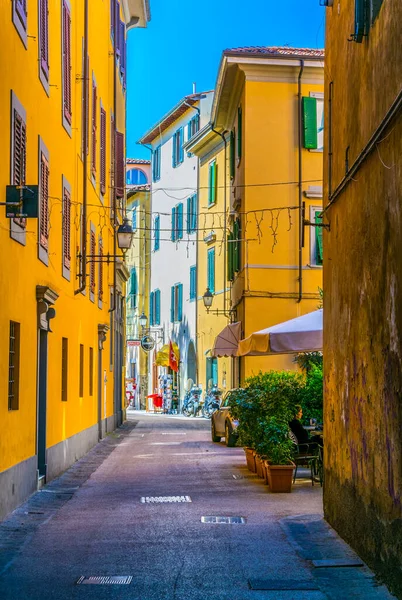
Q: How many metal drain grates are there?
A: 3